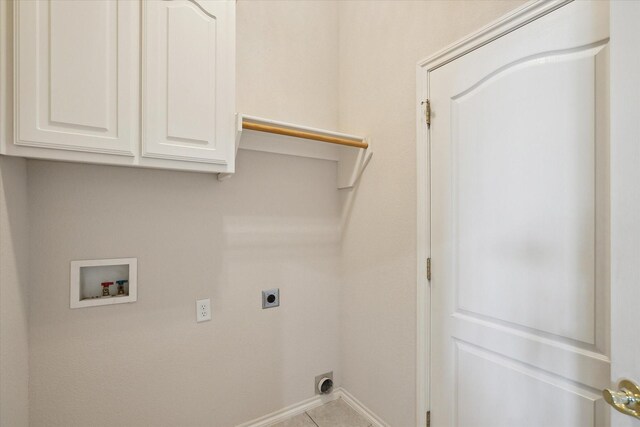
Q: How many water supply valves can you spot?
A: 2